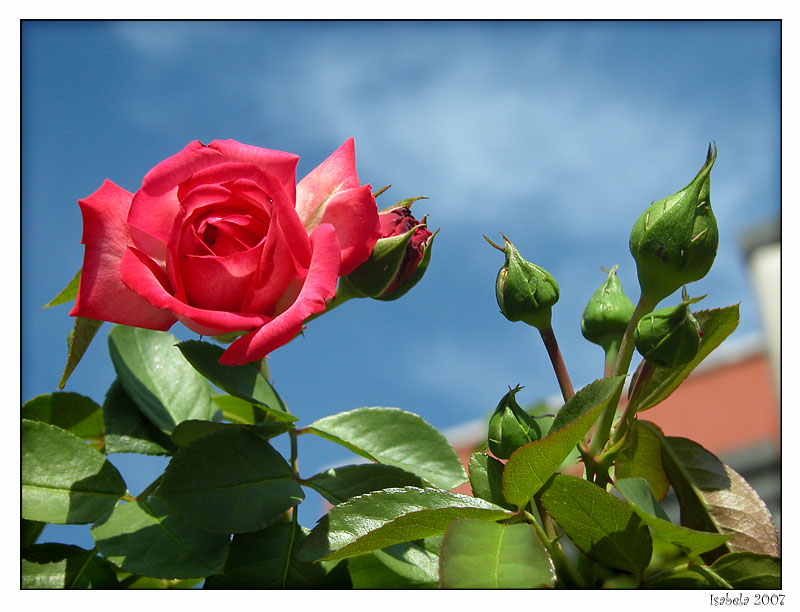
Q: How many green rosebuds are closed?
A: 5